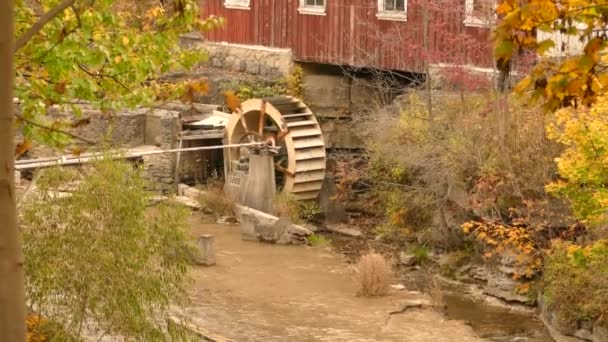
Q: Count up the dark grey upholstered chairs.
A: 0